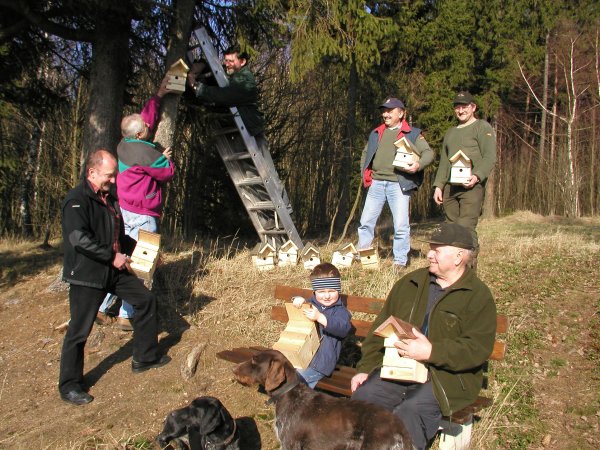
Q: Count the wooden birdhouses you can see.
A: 11